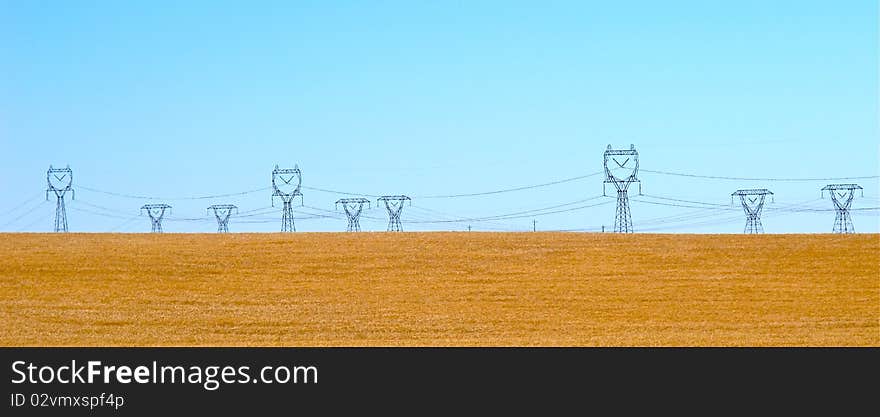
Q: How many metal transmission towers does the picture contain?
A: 9